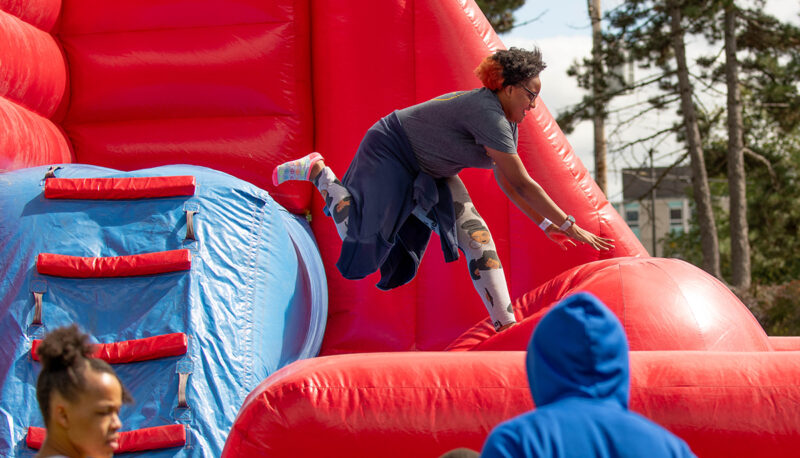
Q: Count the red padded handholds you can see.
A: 4